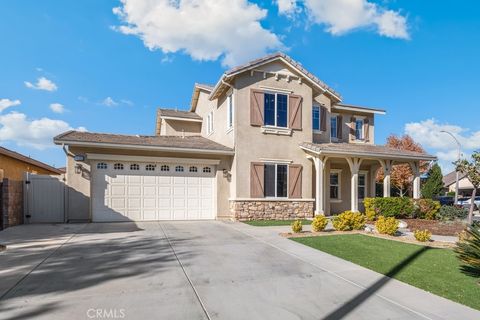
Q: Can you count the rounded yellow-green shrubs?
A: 5